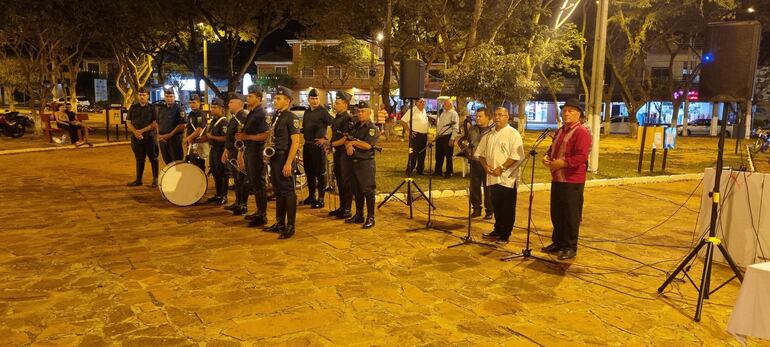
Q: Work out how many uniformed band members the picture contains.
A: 10